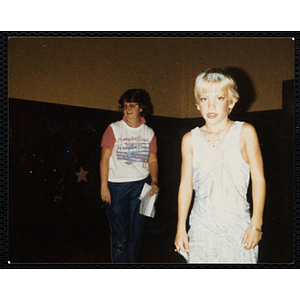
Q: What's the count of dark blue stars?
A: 3